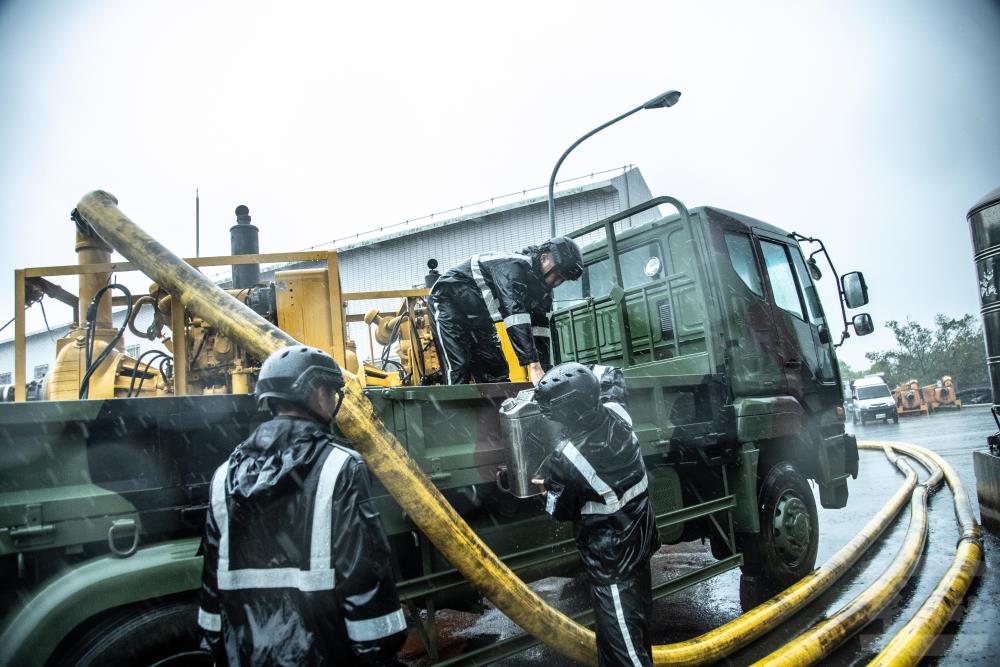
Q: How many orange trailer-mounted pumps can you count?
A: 2